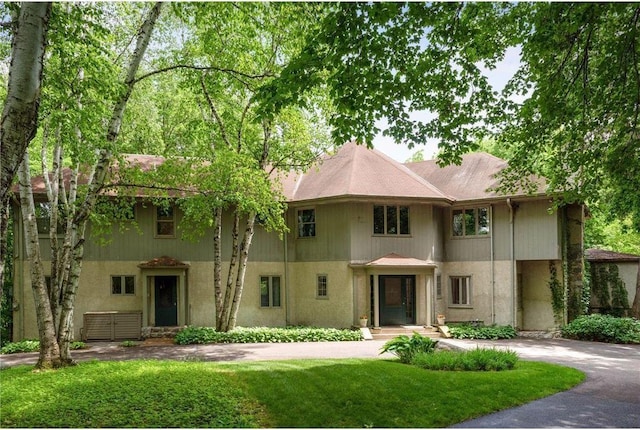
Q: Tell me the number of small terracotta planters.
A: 2